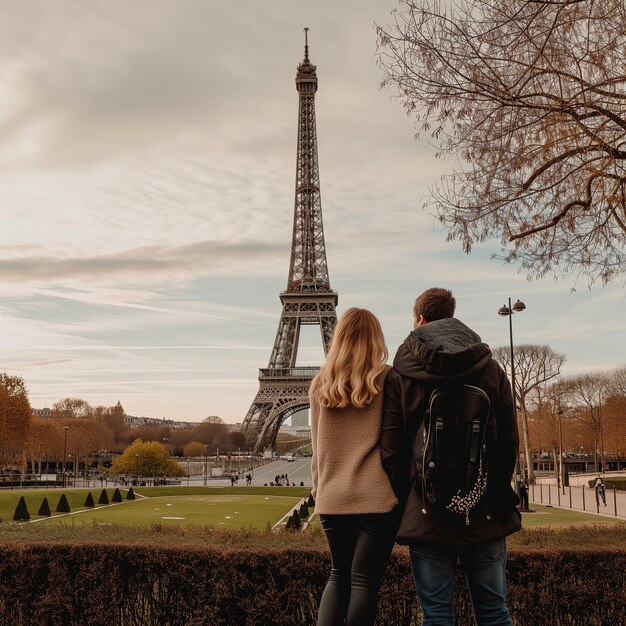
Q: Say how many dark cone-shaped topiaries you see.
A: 12